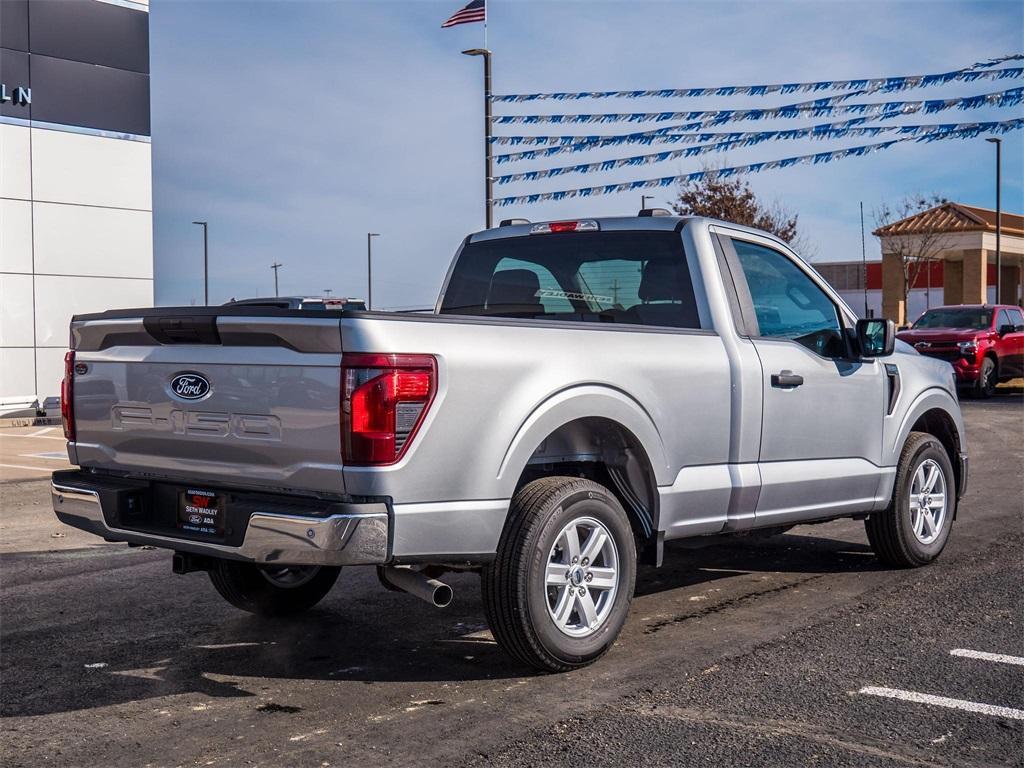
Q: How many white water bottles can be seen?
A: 0